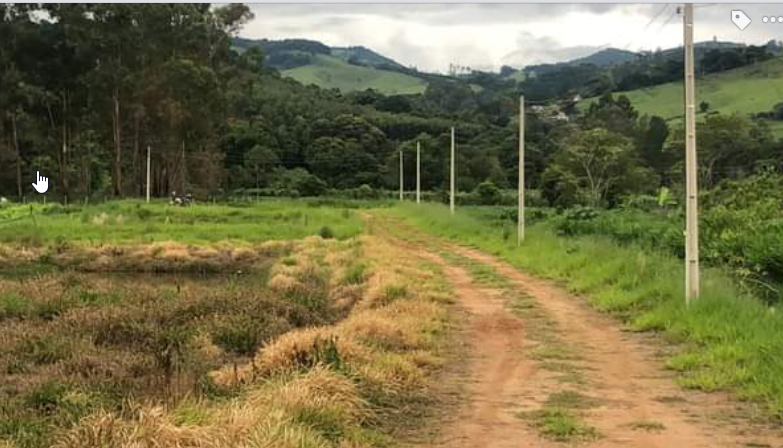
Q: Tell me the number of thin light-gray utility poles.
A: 6